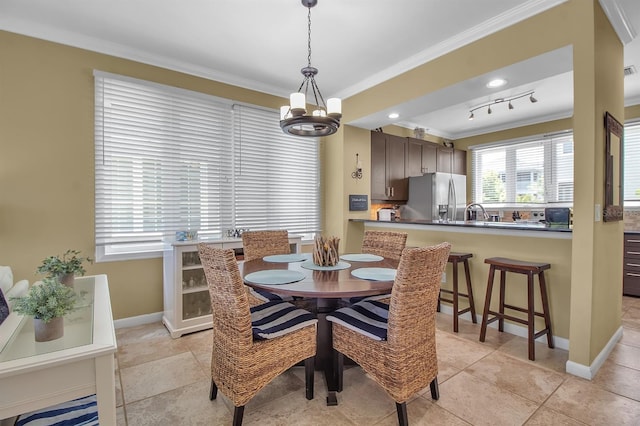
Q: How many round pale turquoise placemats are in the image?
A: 5